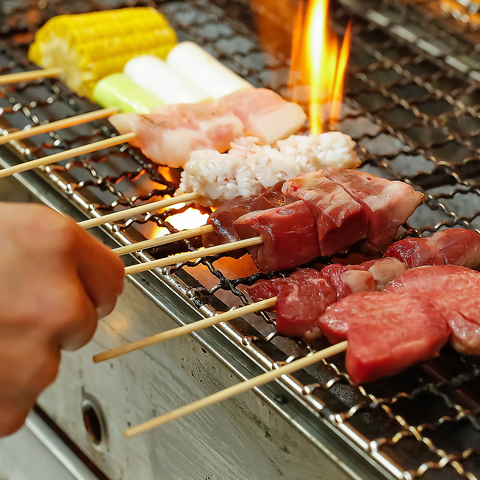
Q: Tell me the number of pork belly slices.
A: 3